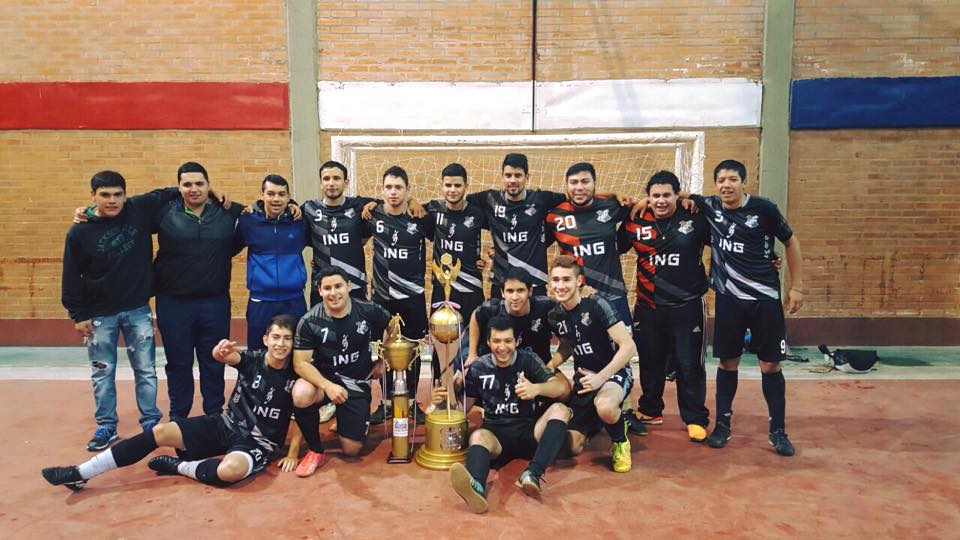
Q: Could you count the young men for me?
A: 15